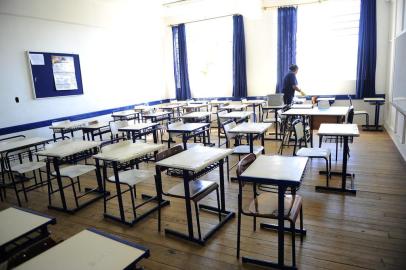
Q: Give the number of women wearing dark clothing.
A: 1